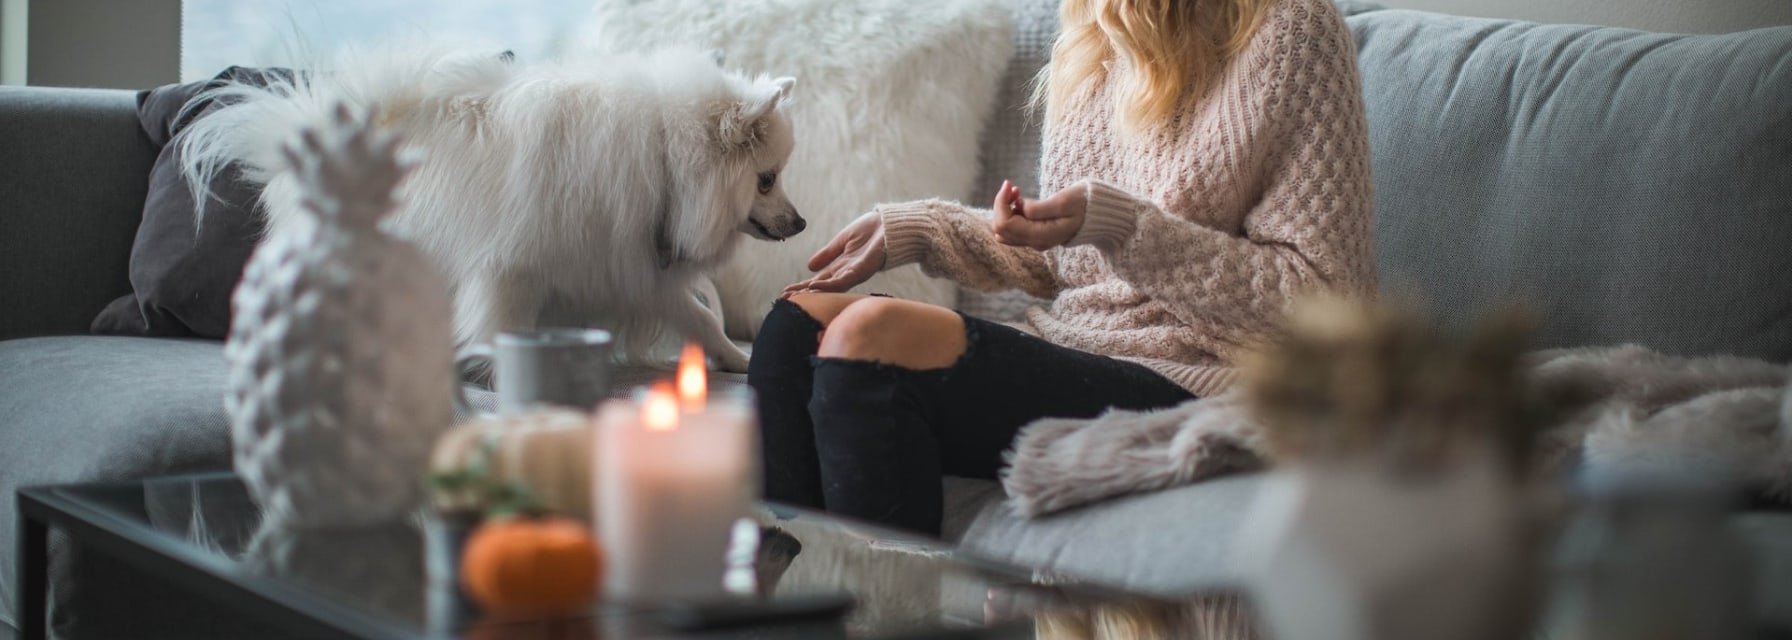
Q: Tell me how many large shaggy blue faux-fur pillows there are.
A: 0